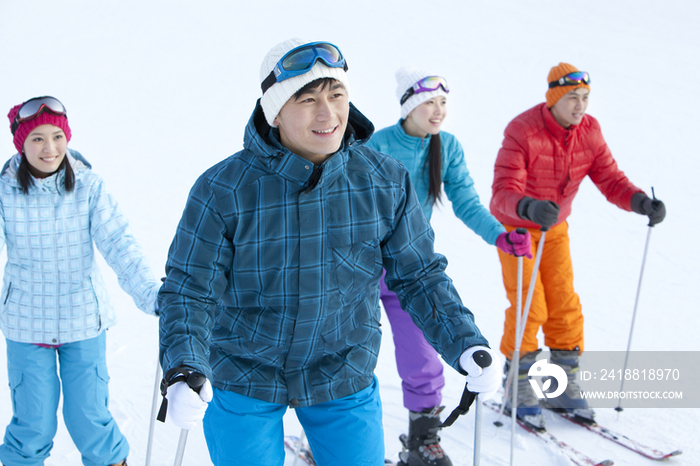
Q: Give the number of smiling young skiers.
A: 4